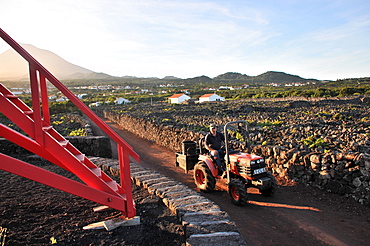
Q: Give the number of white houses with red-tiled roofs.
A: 2